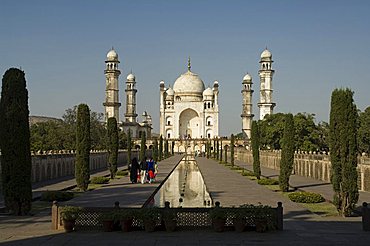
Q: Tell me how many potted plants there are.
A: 8